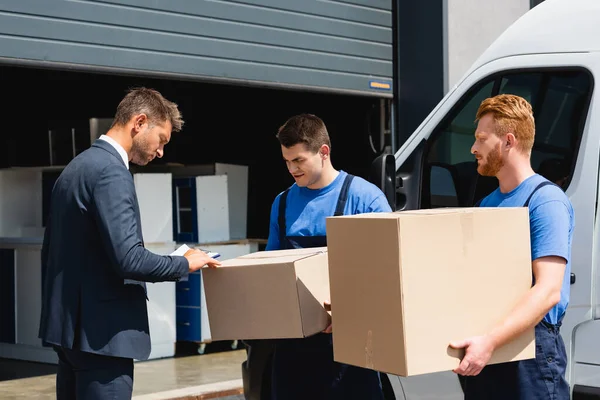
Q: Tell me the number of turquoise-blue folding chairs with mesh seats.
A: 0